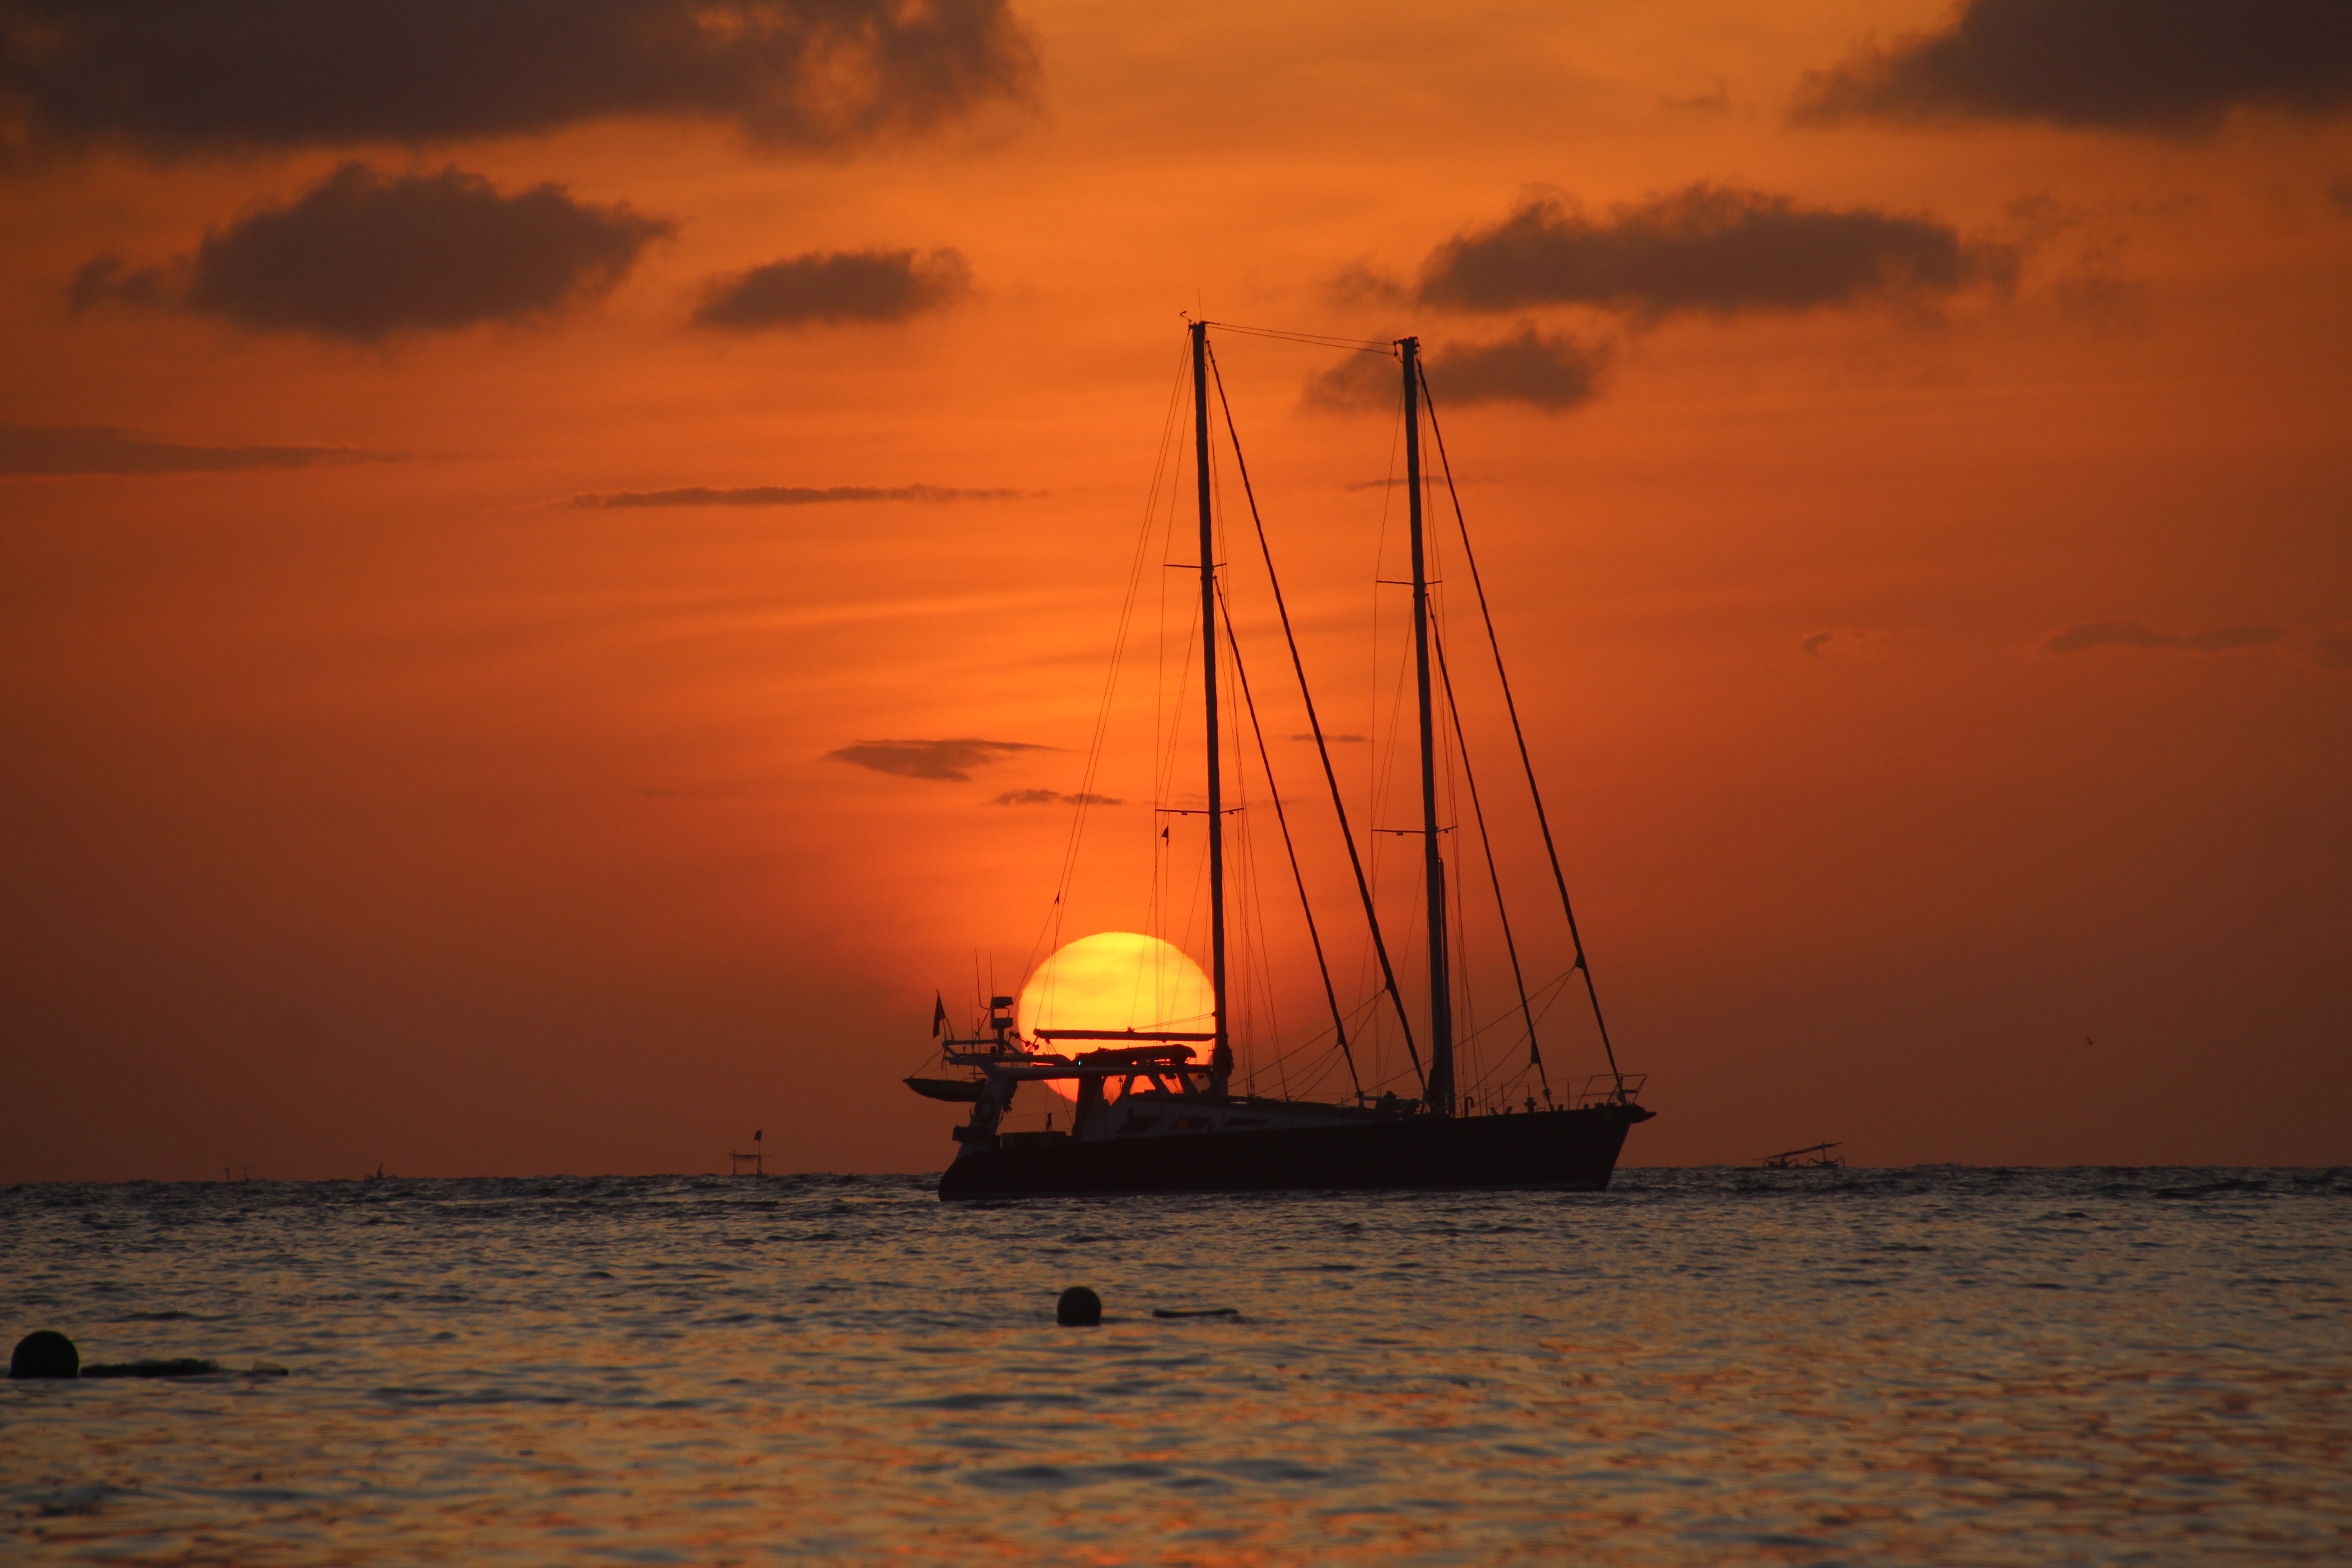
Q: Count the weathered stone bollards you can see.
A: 0